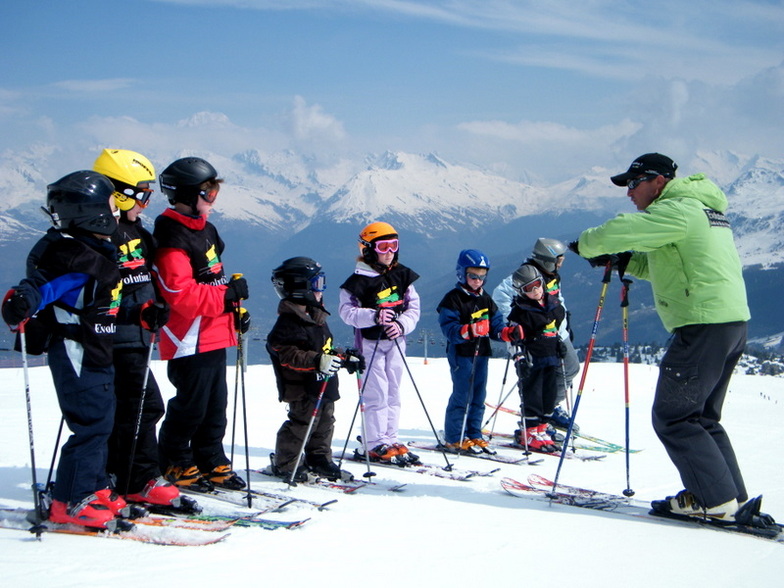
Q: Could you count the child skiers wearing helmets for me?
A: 8